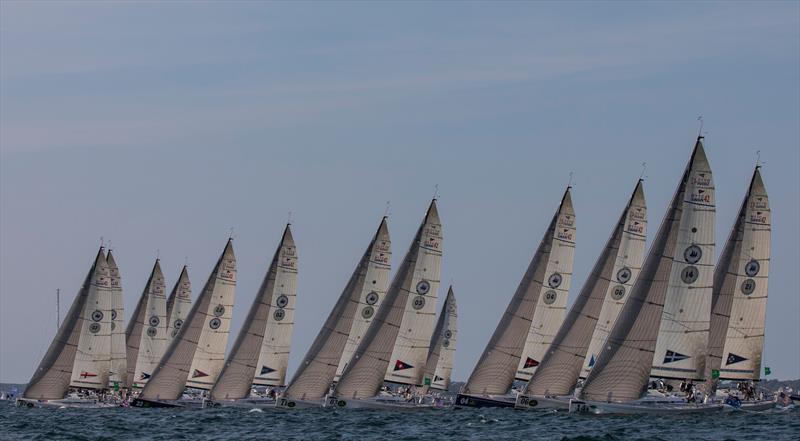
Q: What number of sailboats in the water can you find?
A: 13